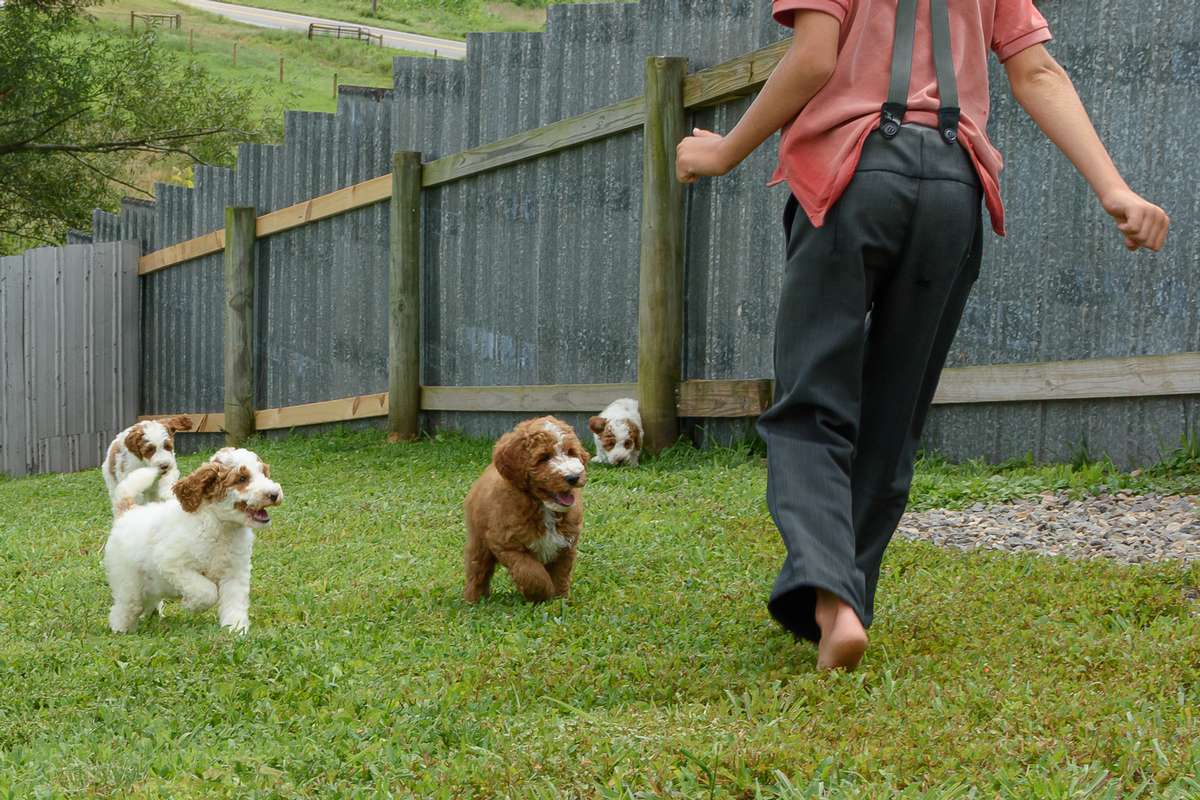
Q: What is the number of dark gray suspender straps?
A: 2